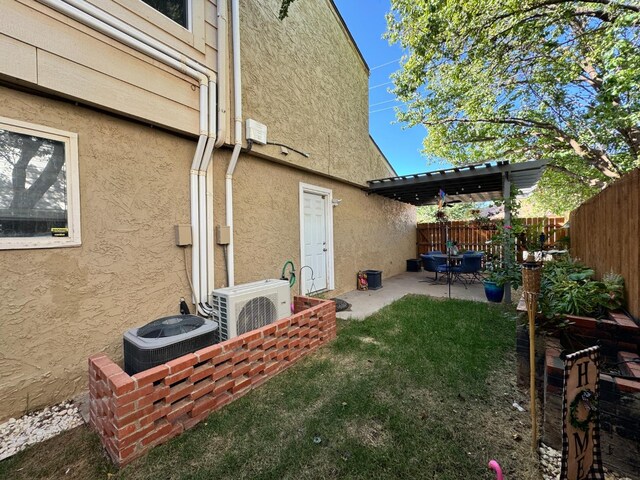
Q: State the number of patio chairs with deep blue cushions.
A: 4